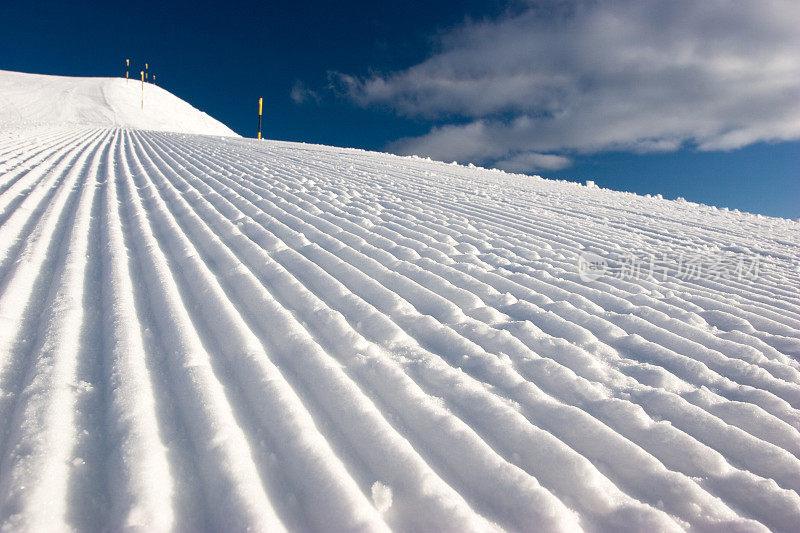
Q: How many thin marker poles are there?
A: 5